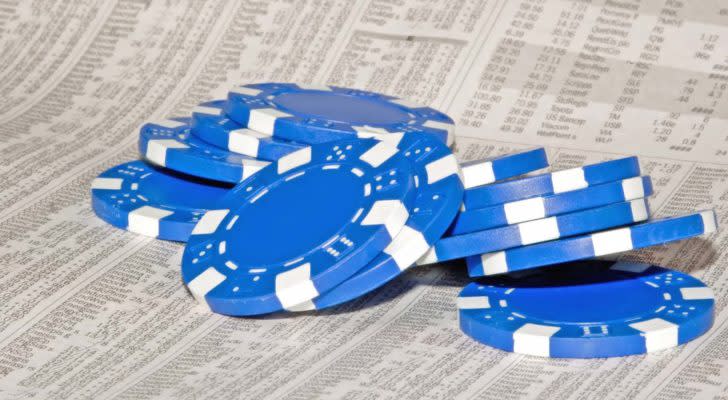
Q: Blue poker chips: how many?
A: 12